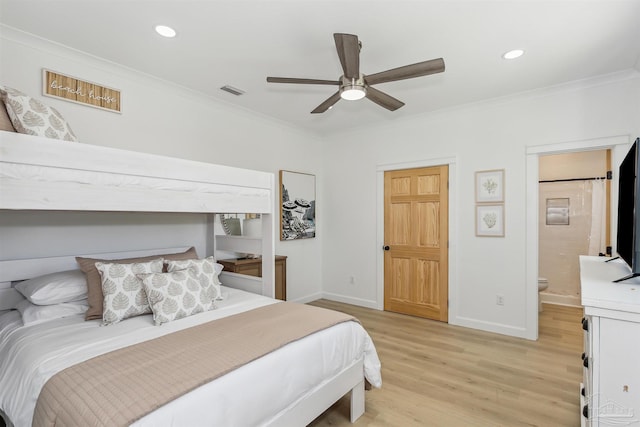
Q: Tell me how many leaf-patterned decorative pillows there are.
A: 4